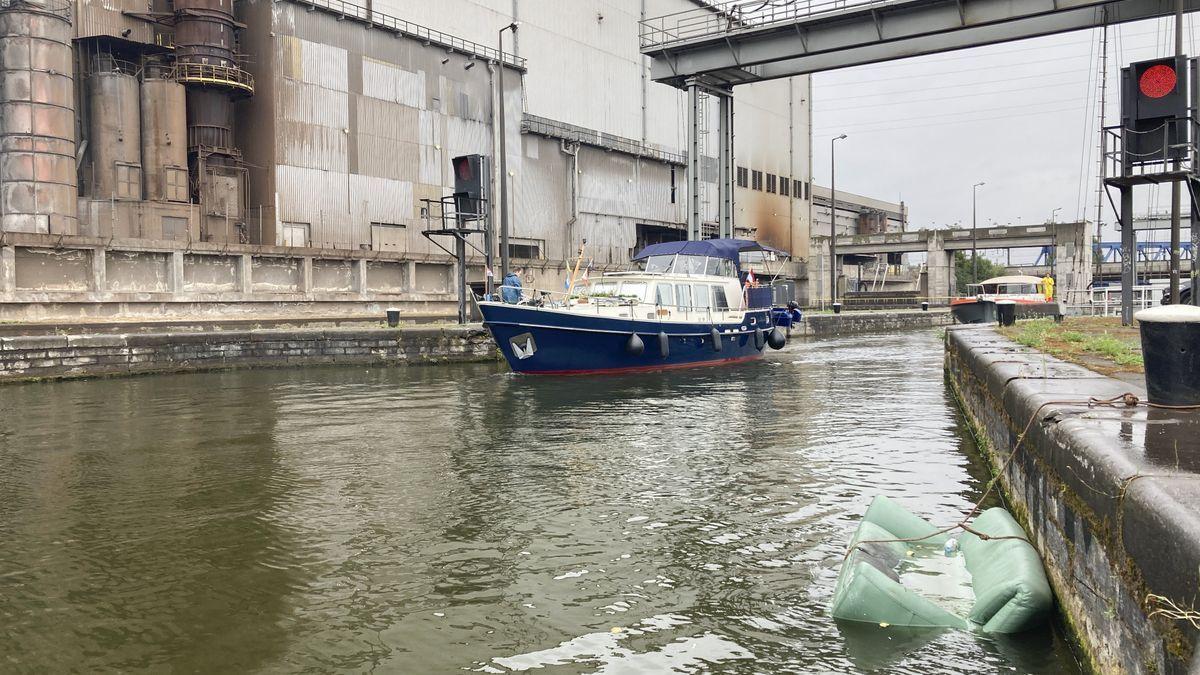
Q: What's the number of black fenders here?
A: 5